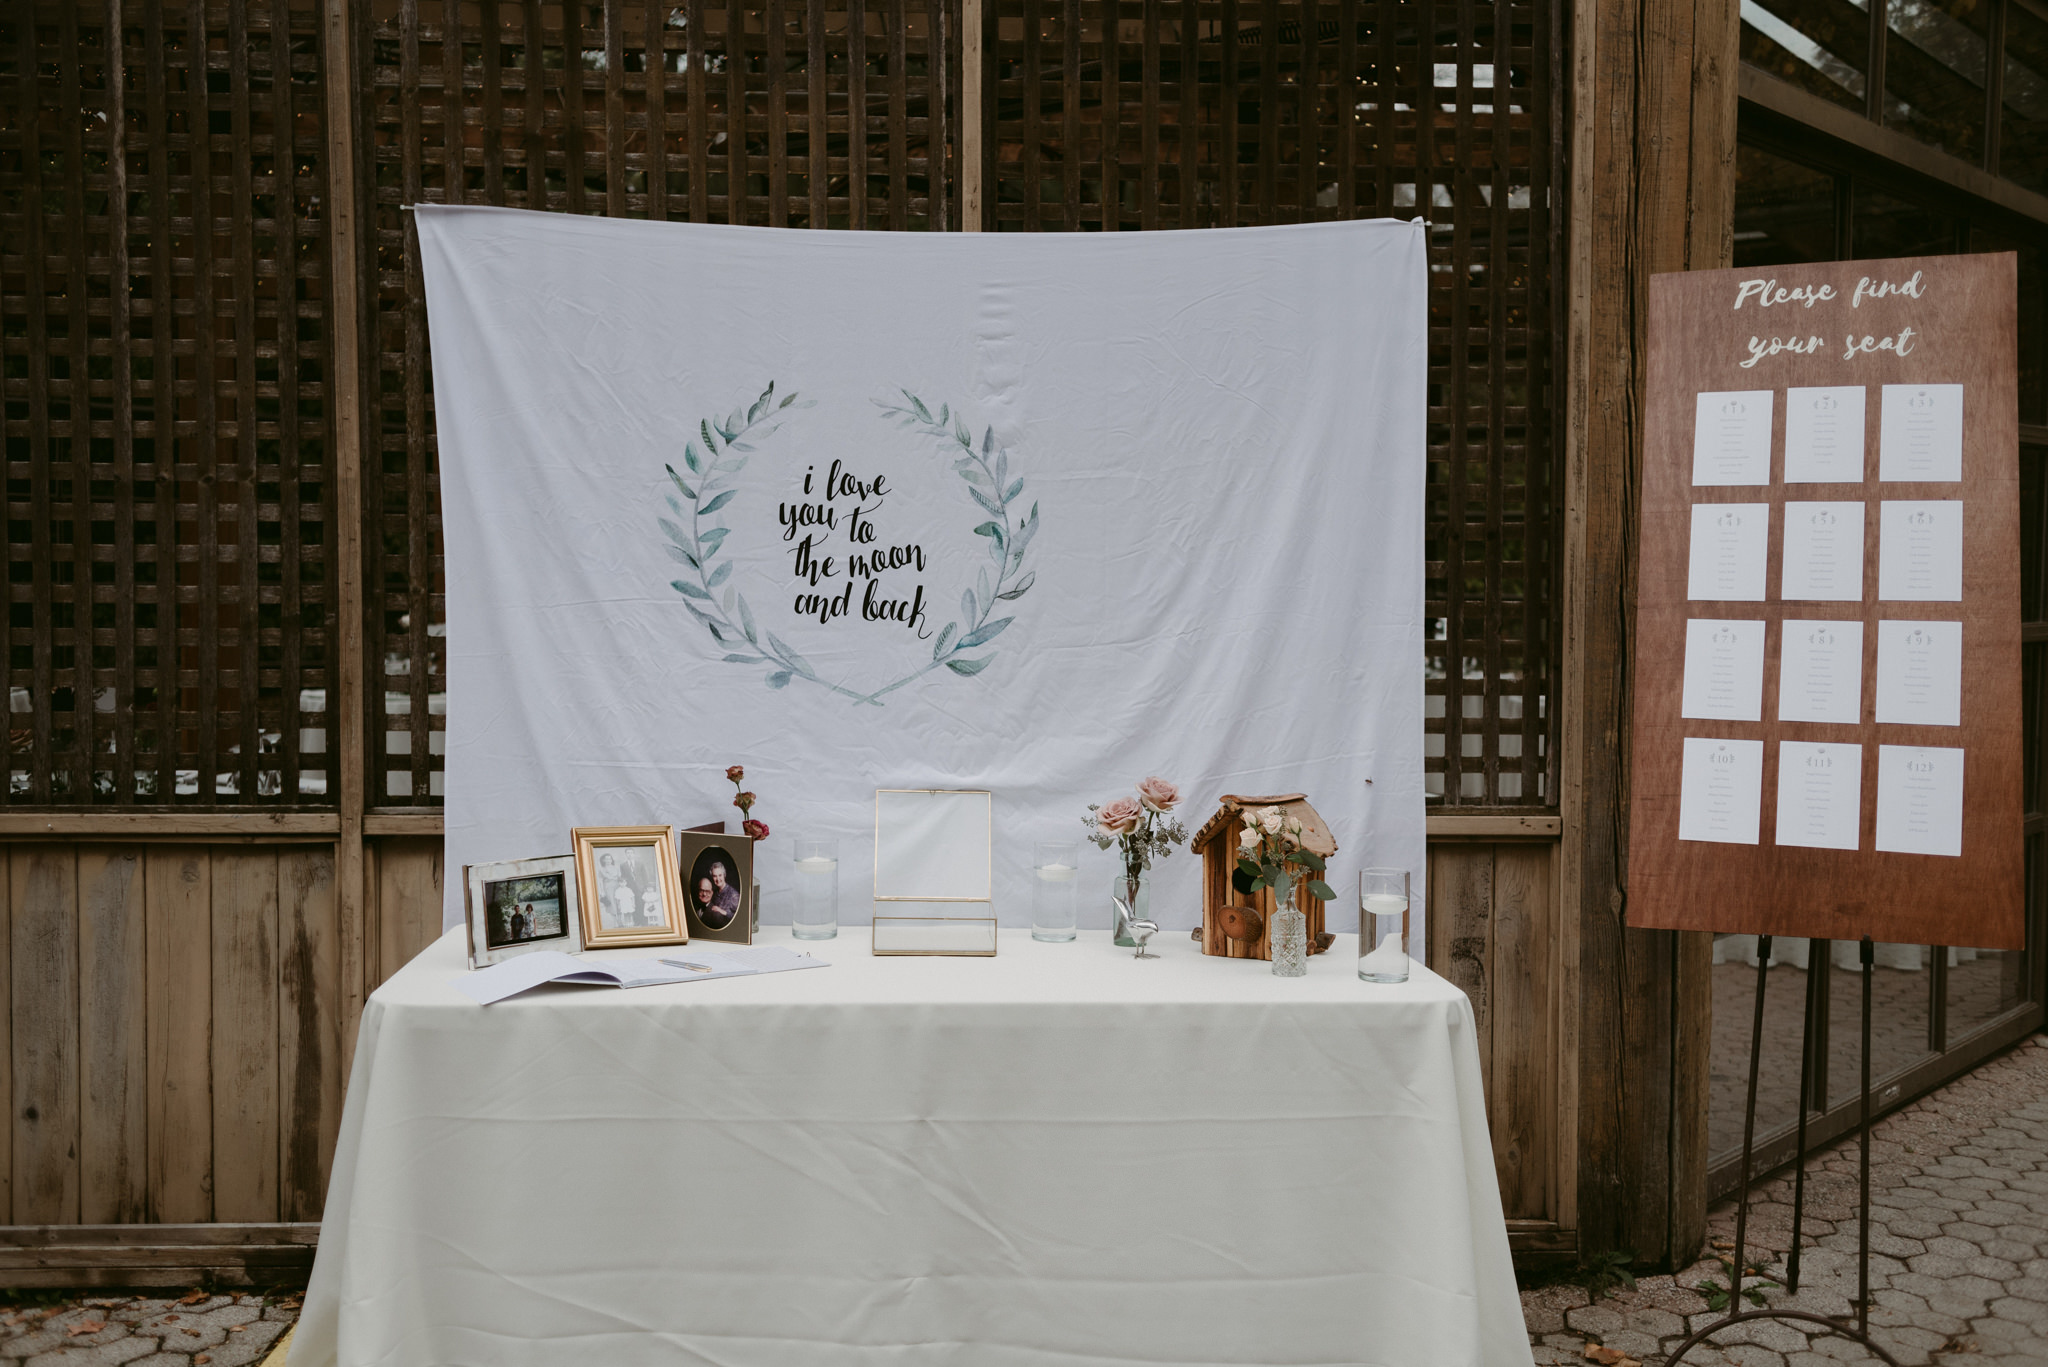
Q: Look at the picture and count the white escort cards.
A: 12